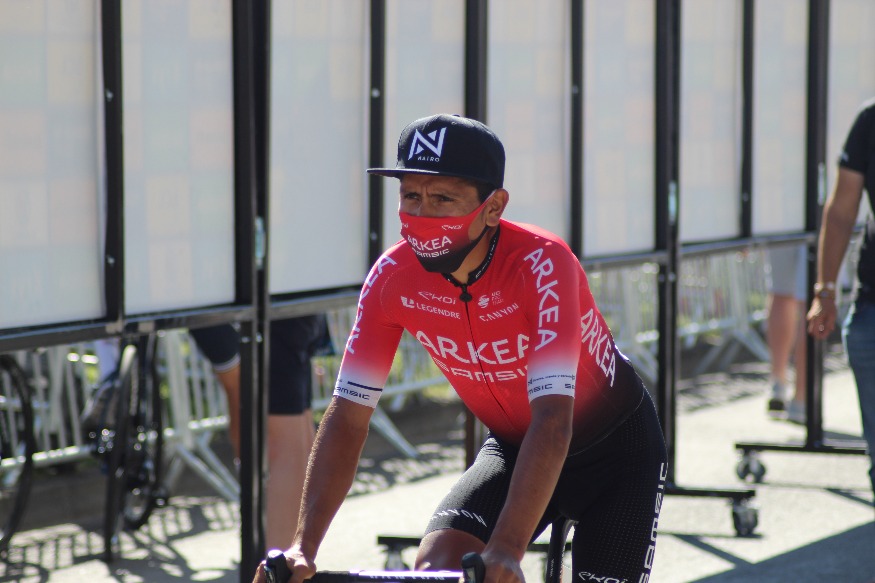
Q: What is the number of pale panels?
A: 9